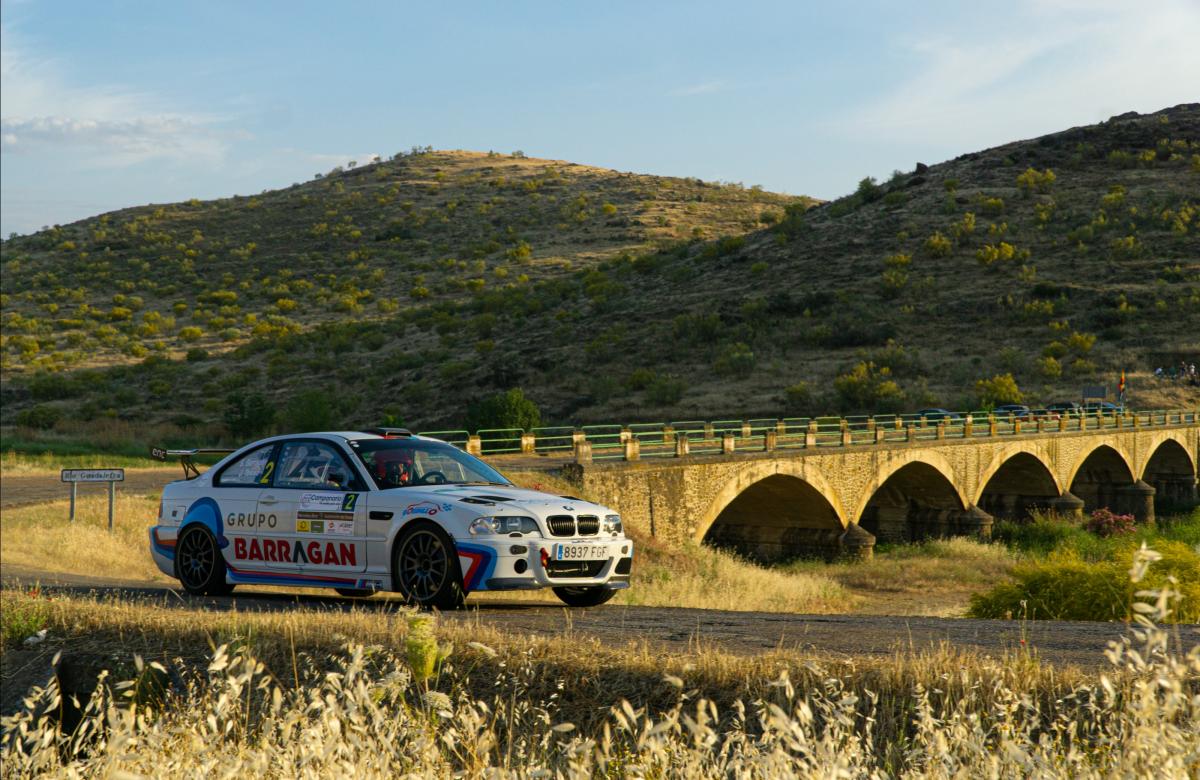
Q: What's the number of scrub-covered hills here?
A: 2